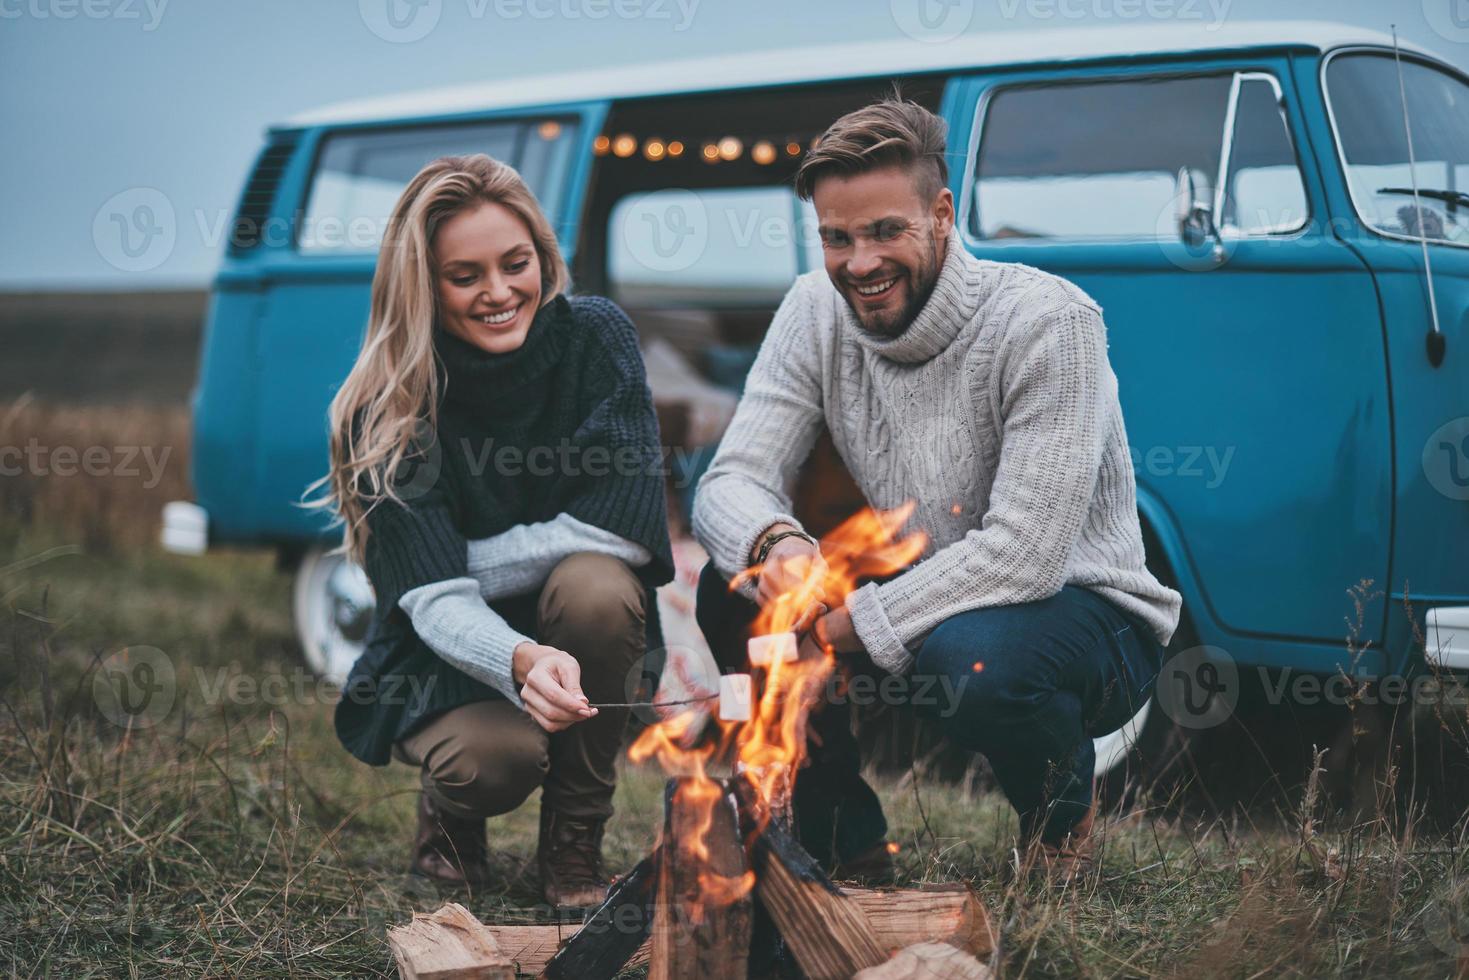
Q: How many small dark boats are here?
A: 0